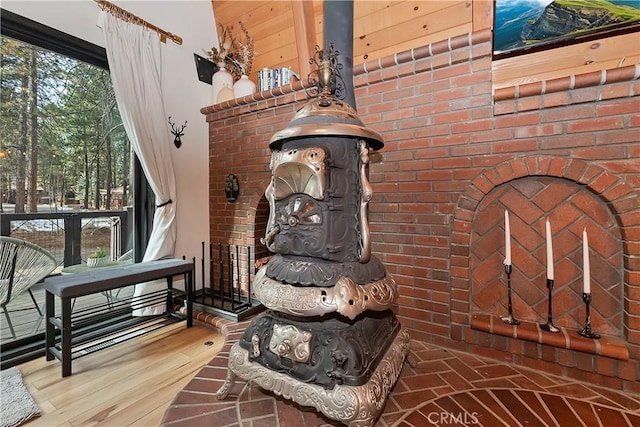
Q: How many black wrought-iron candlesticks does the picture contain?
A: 3